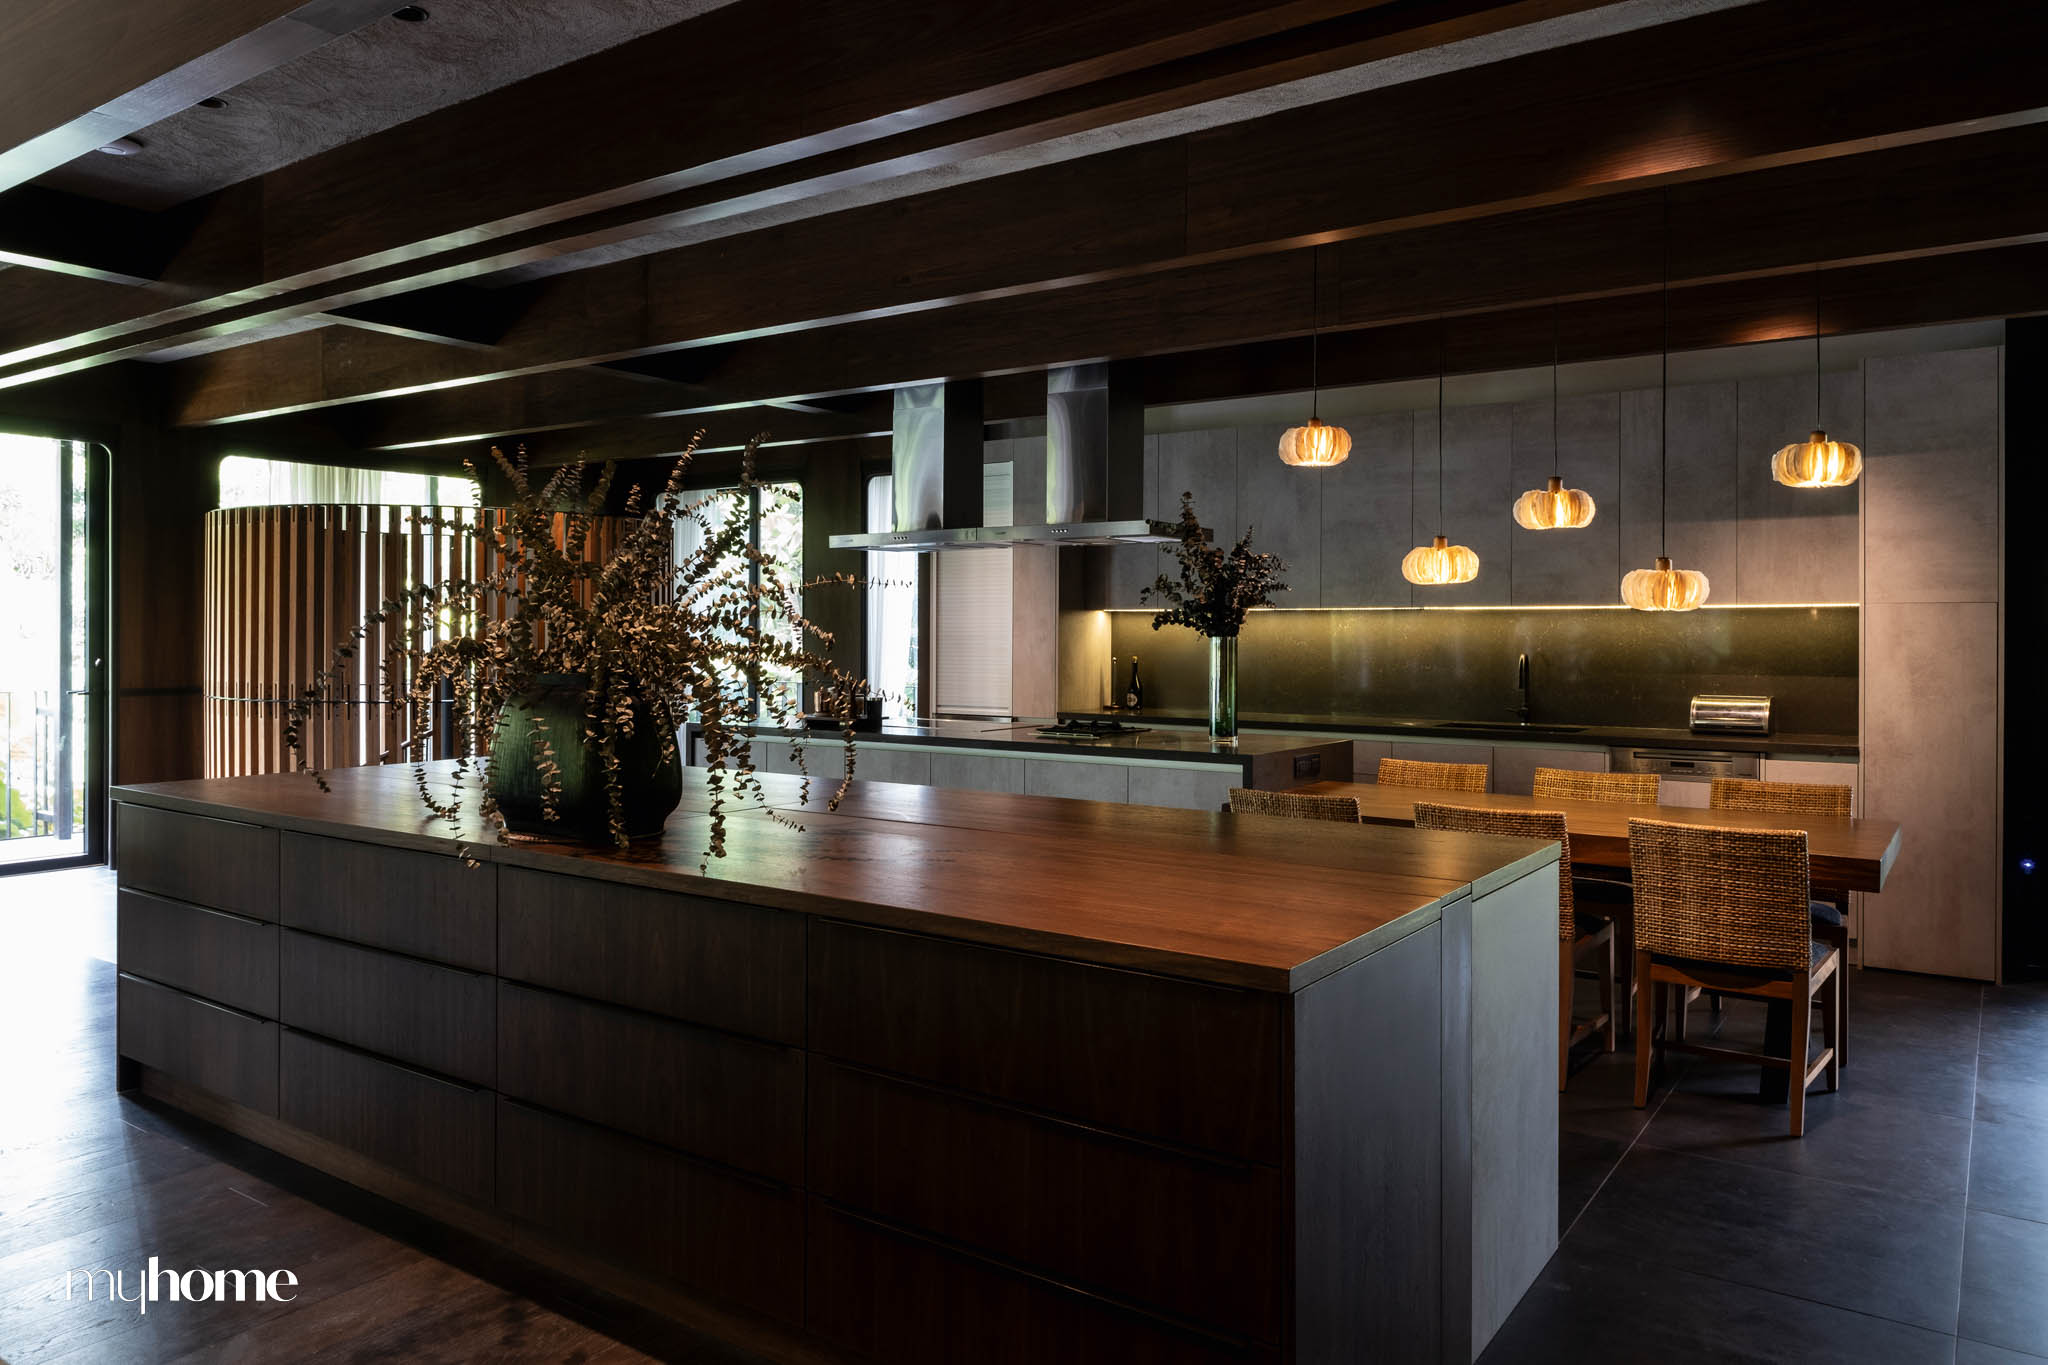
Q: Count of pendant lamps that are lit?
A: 5